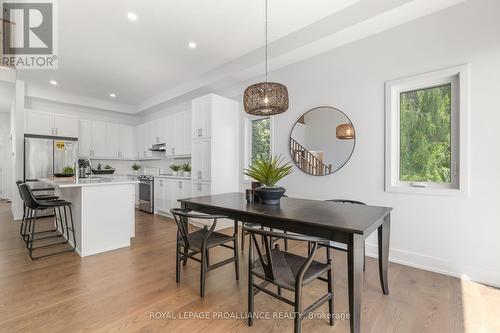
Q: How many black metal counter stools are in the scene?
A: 2